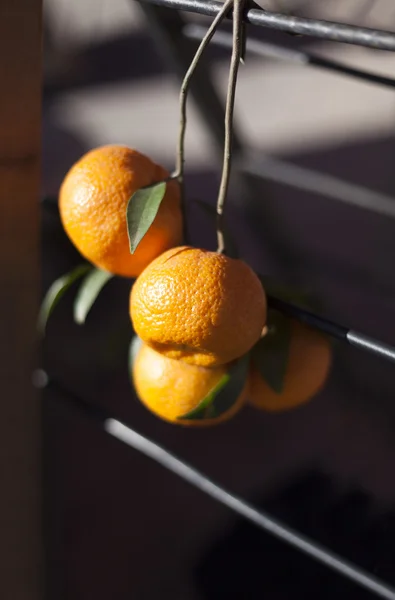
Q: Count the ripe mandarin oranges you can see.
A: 4